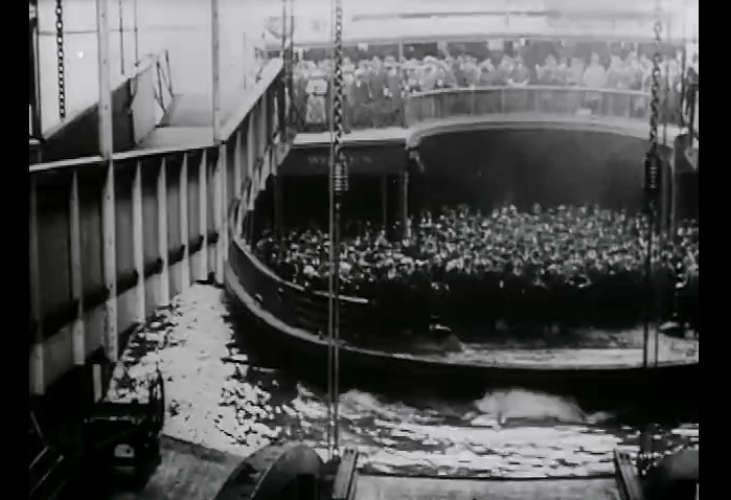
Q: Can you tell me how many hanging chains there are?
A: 3